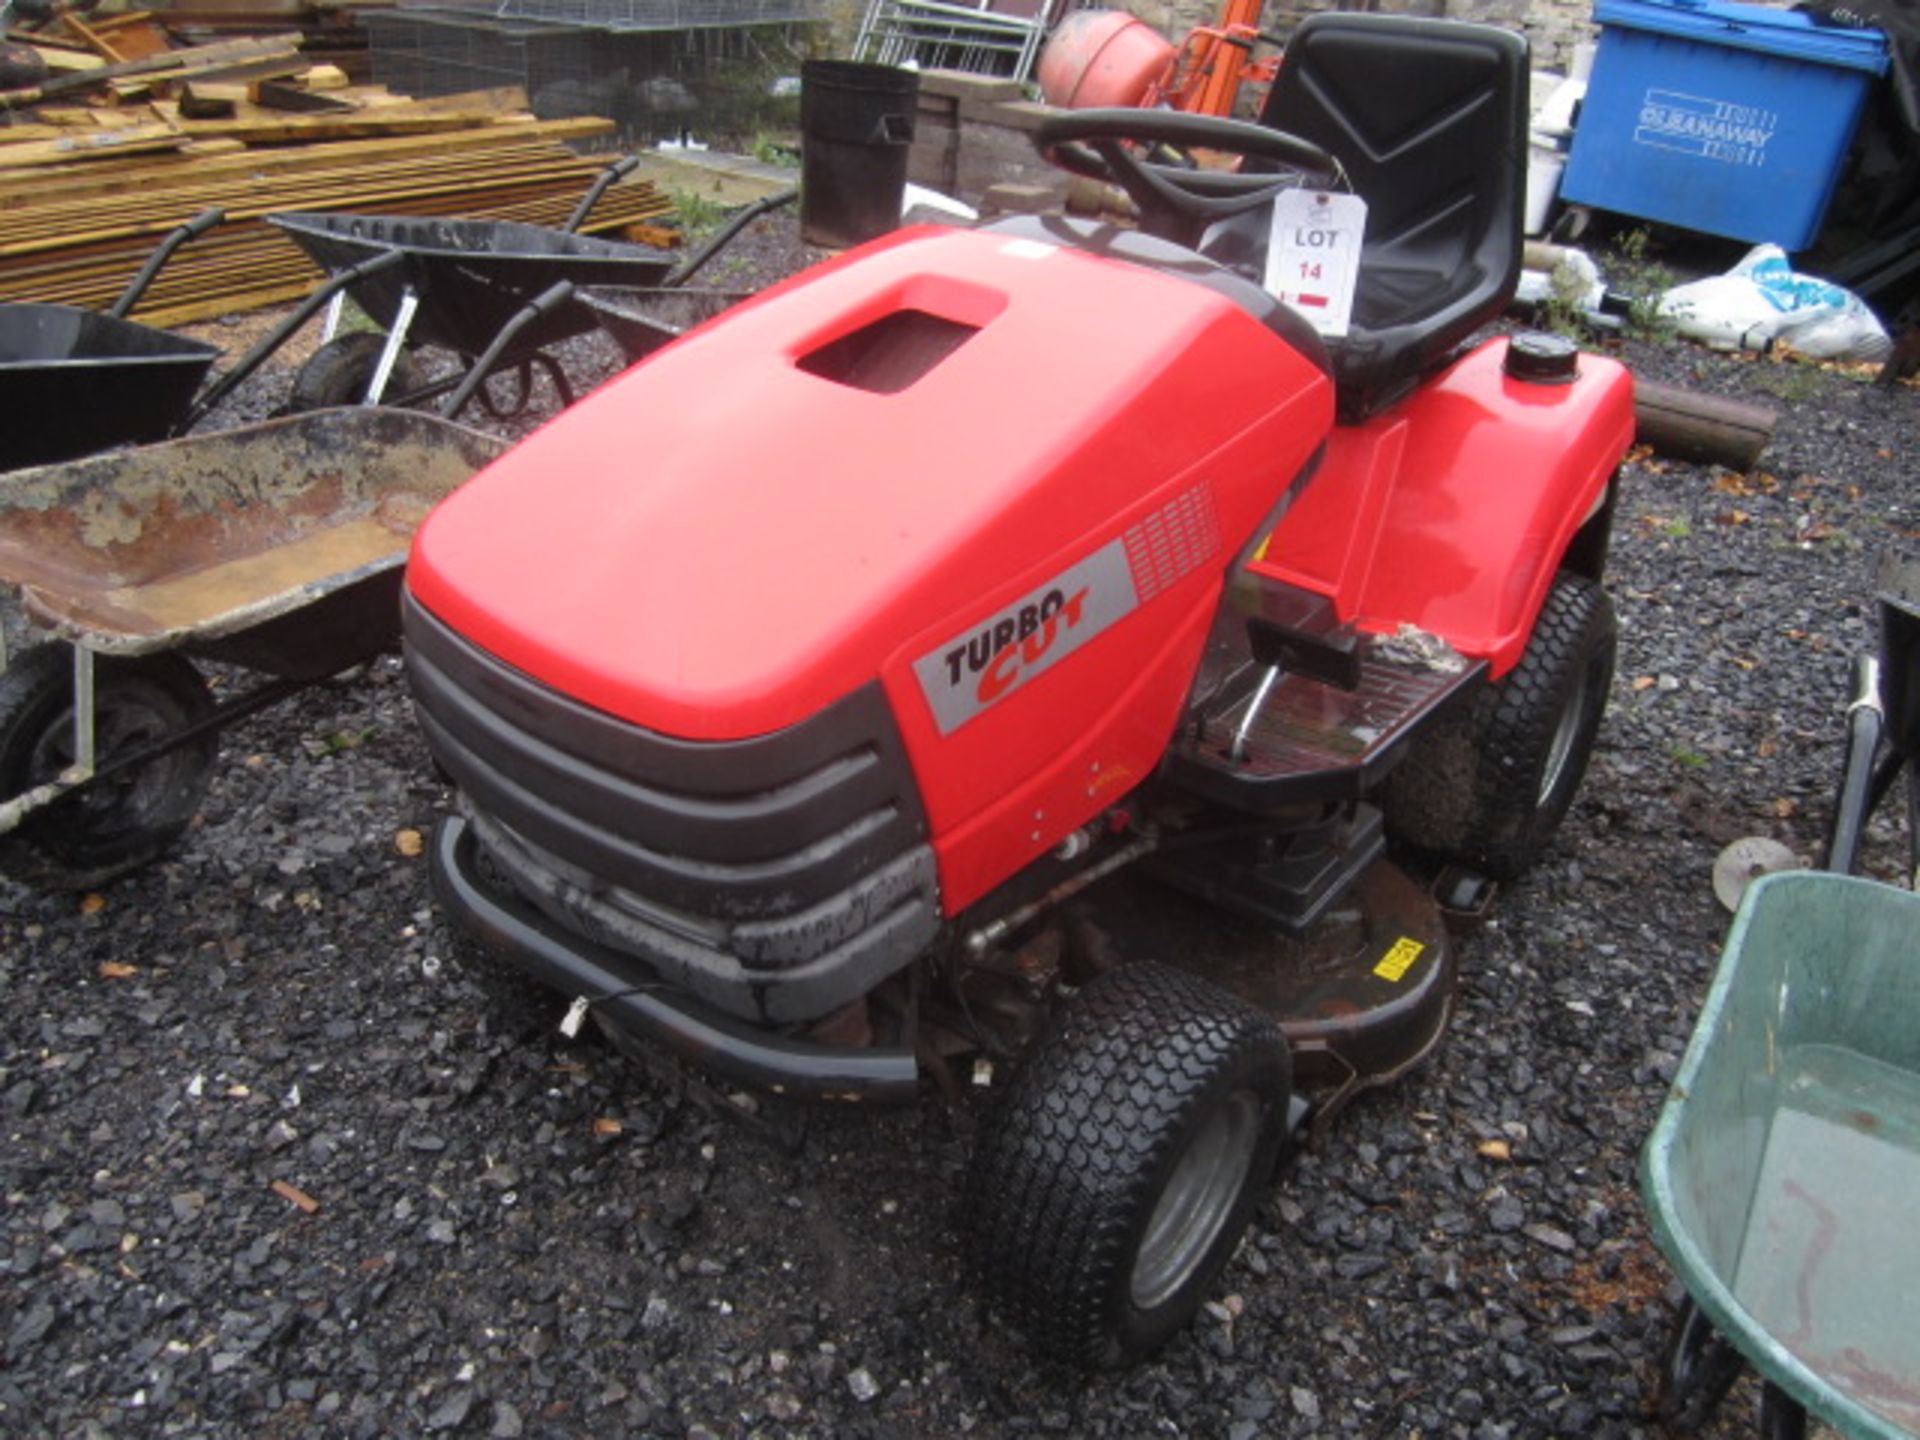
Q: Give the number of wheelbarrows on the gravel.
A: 6